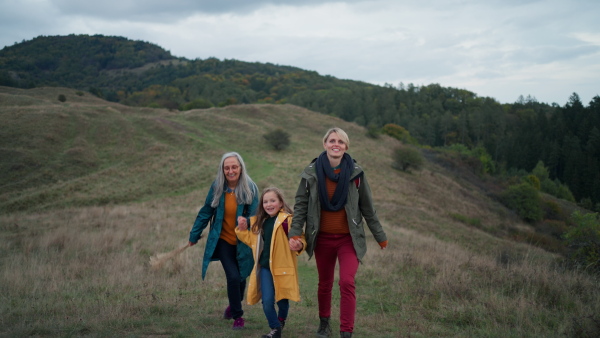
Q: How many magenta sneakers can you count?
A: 2